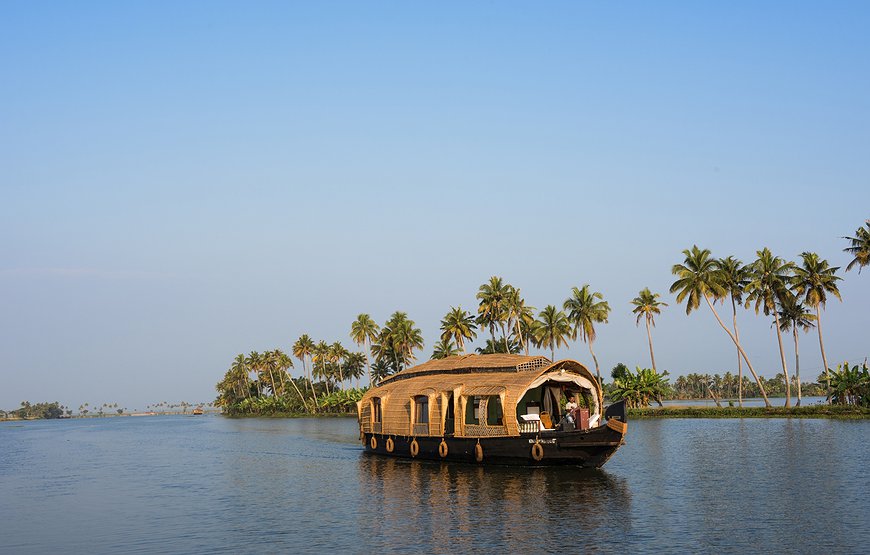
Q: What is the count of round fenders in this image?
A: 6